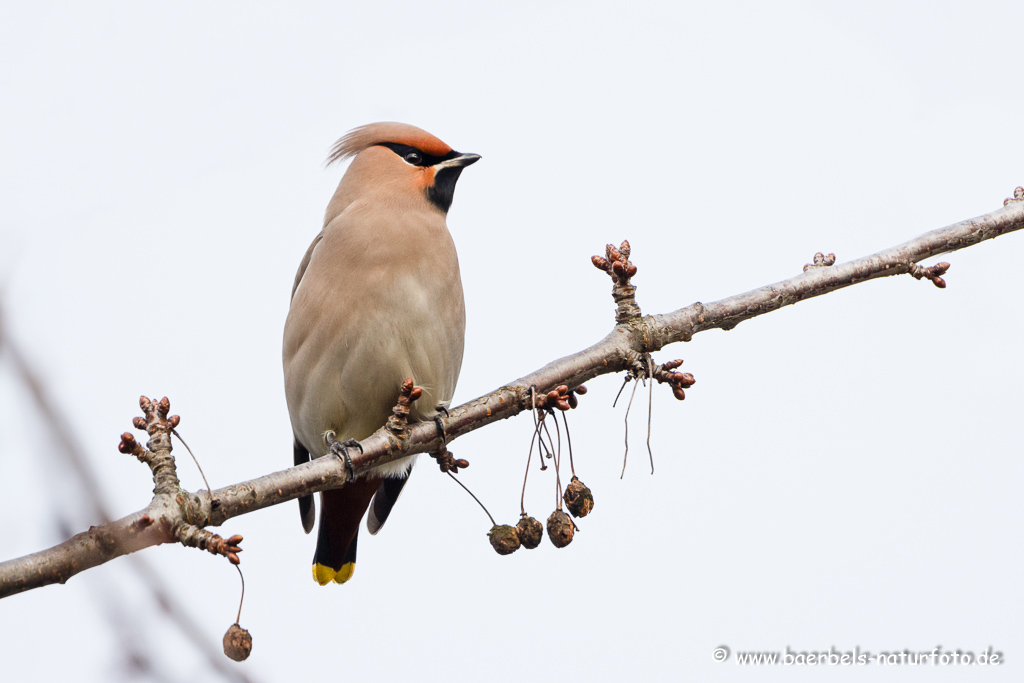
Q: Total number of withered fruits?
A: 5